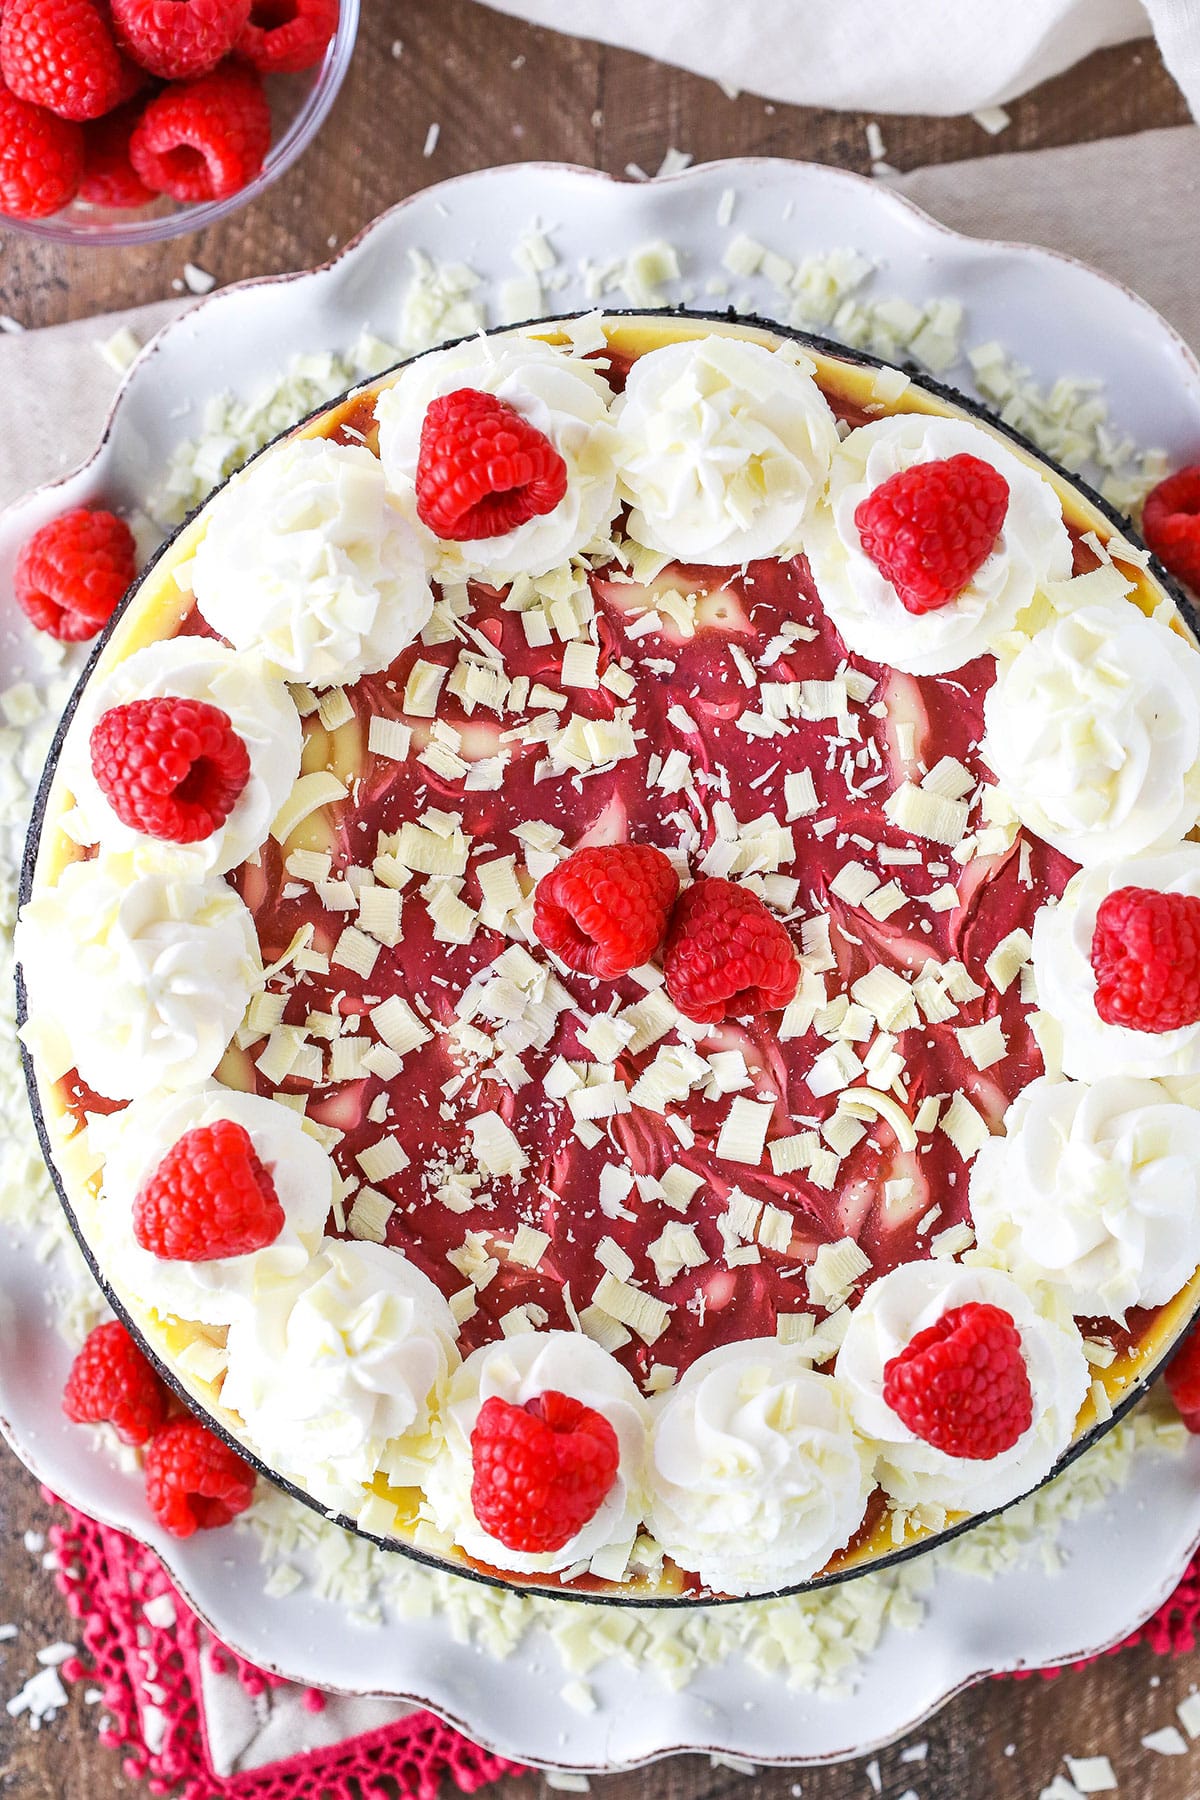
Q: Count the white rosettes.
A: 14